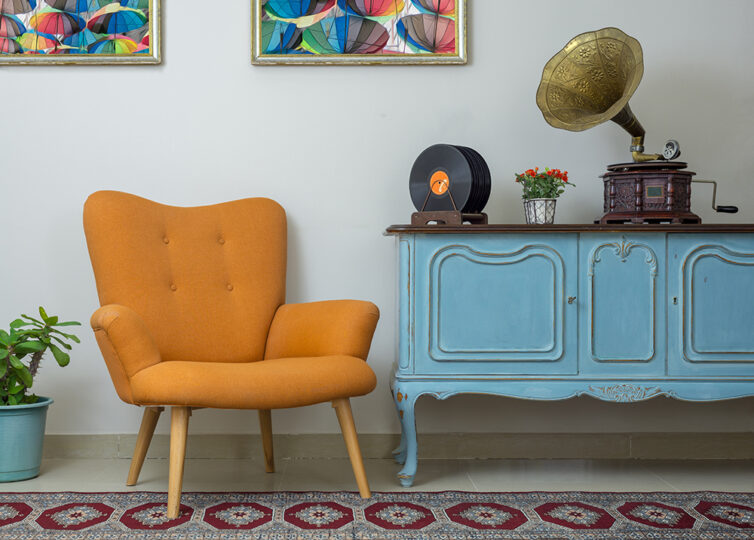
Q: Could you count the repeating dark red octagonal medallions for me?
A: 10